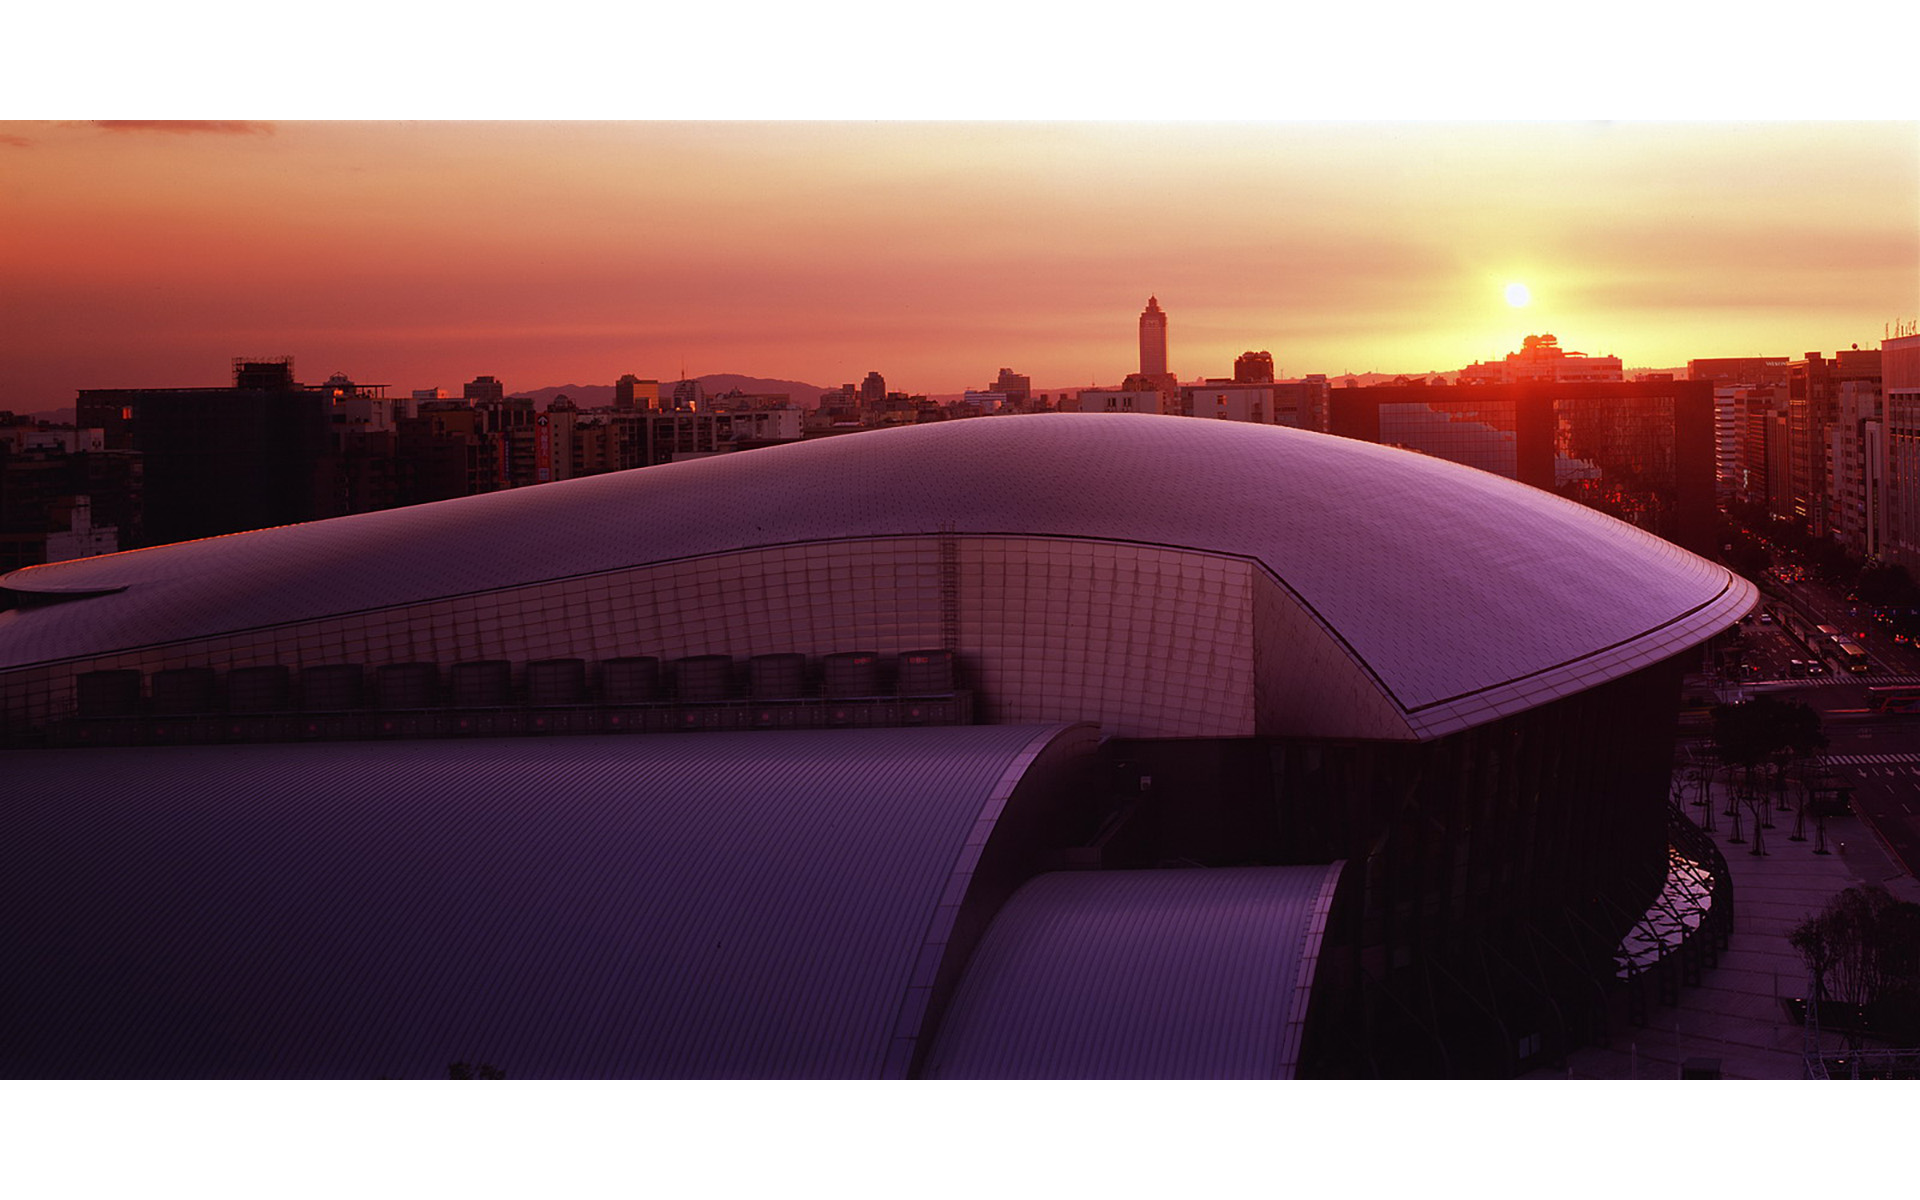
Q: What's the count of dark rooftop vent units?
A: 12